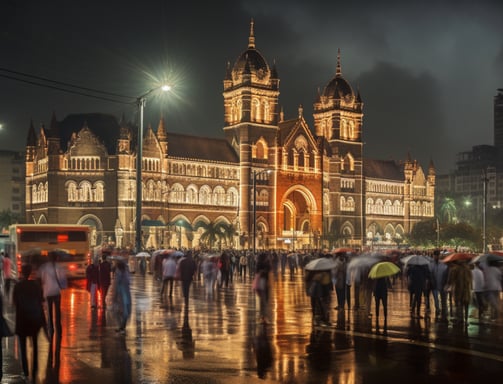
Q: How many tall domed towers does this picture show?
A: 2